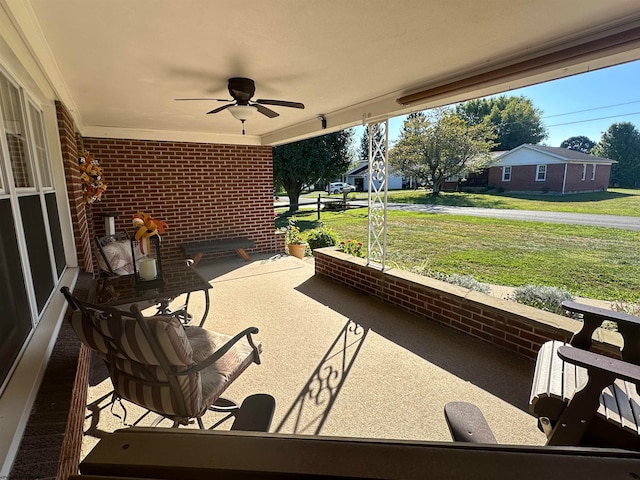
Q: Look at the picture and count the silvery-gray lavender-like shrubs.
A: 2